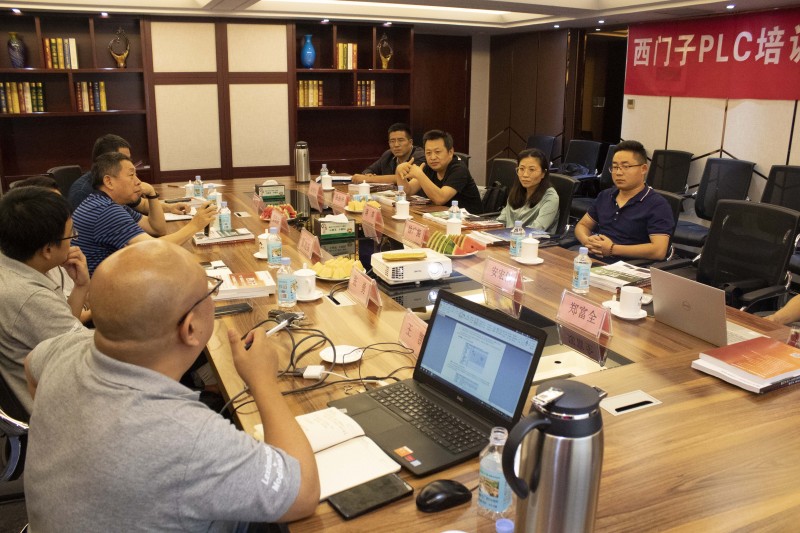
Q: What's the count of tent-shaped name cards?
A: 11